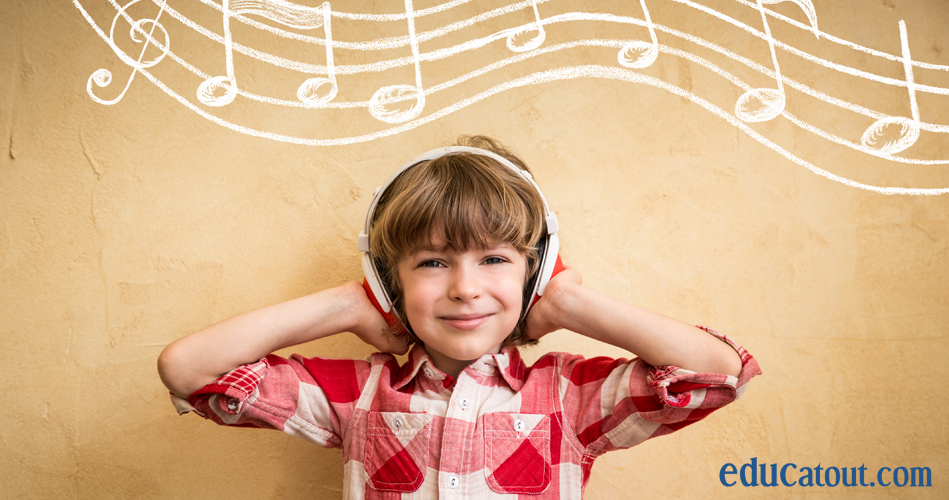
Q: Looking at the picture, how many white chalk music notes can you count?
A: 7